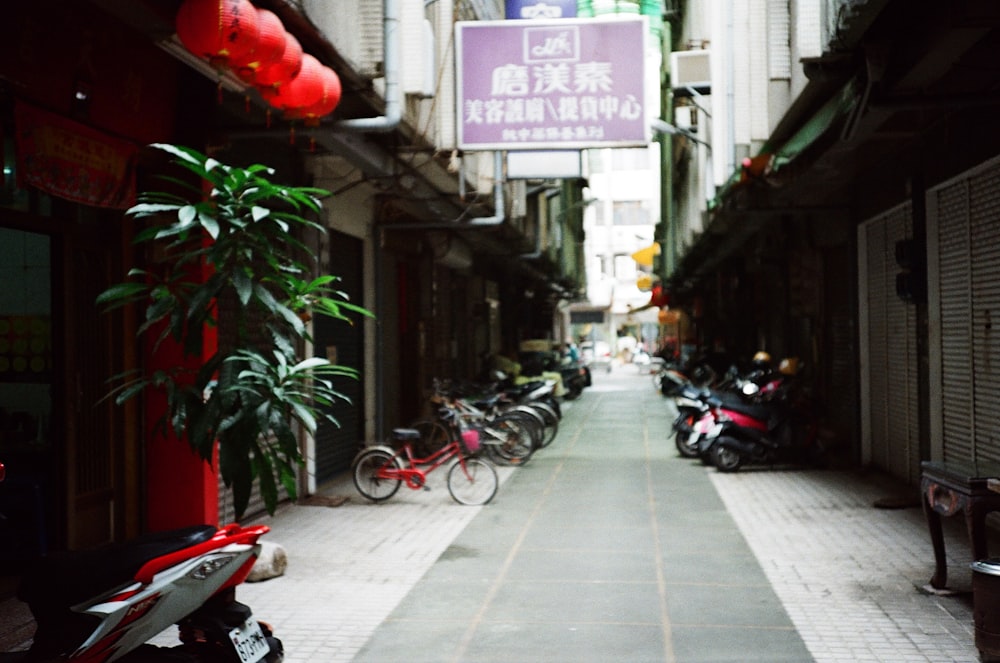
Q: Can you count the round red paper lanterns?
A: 5